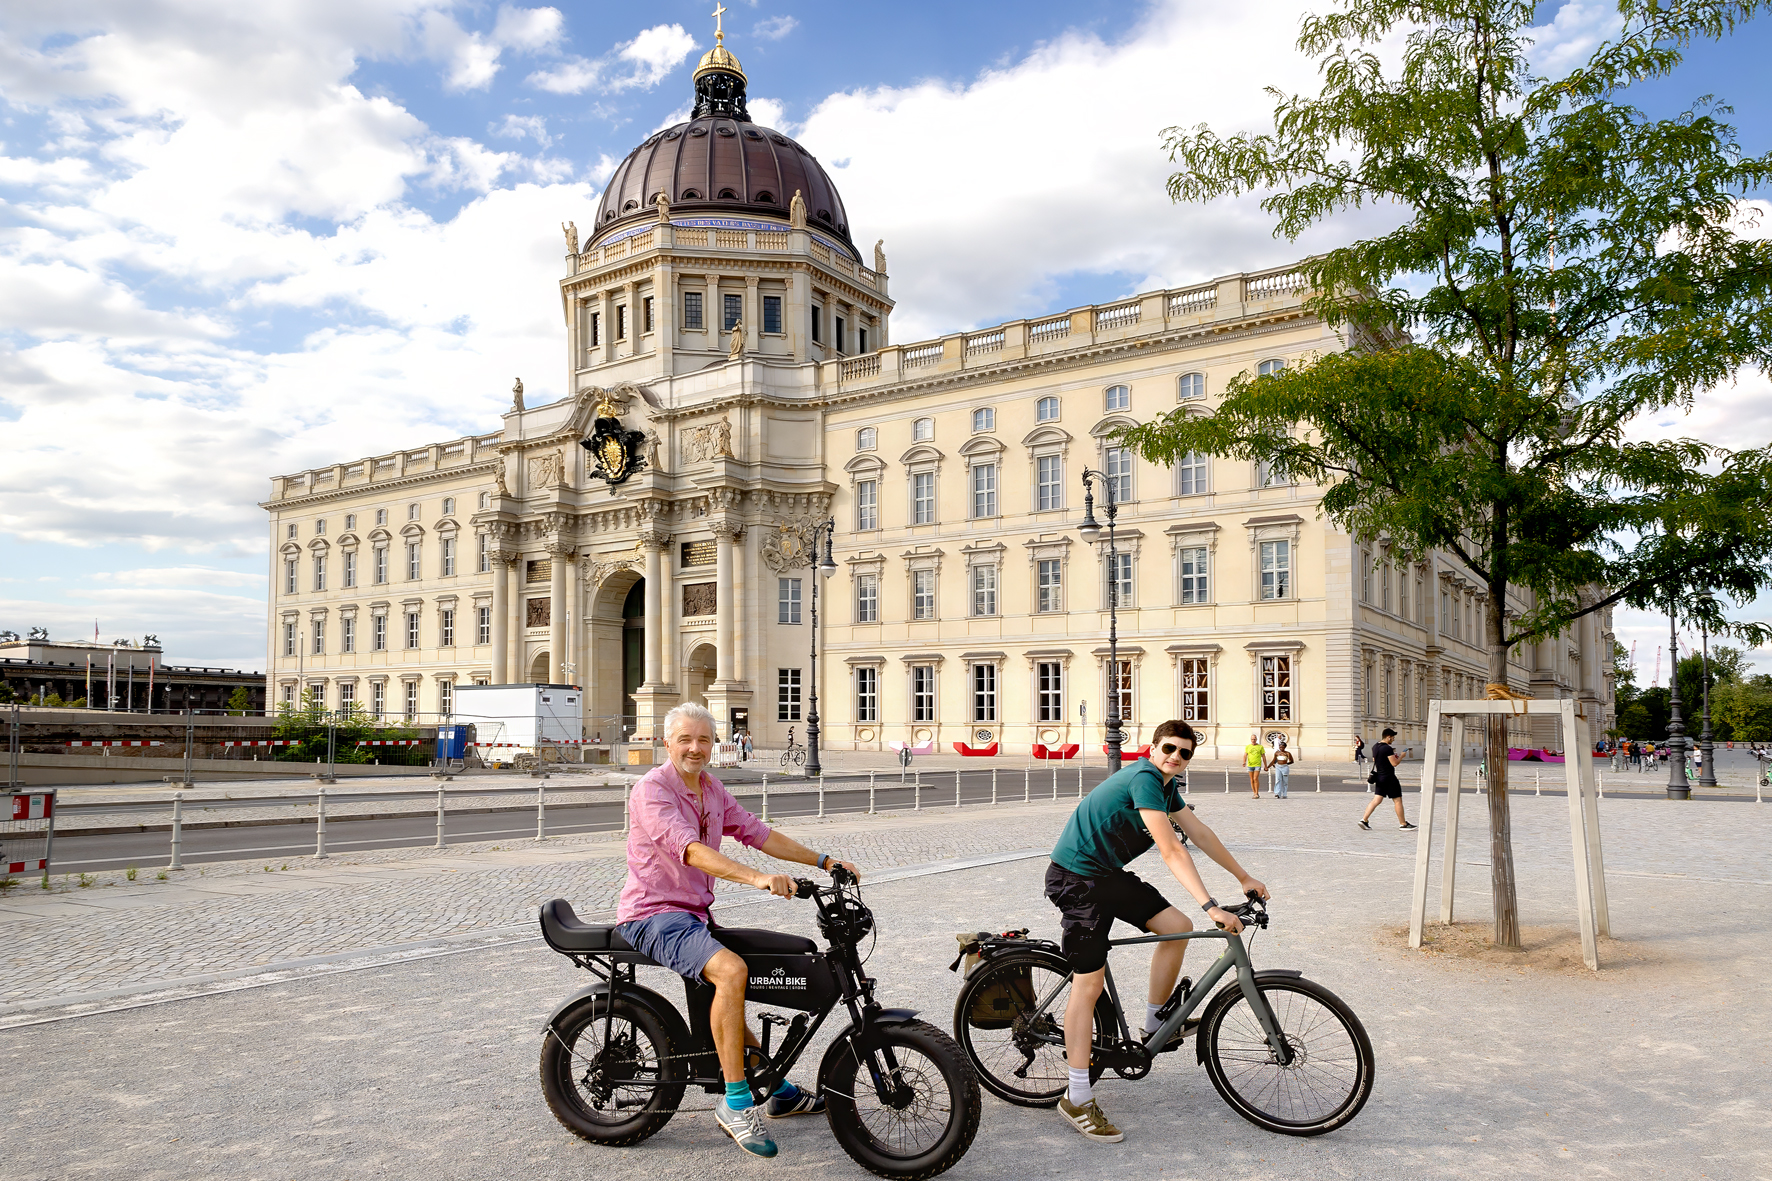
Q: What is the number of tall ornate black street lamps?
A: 4